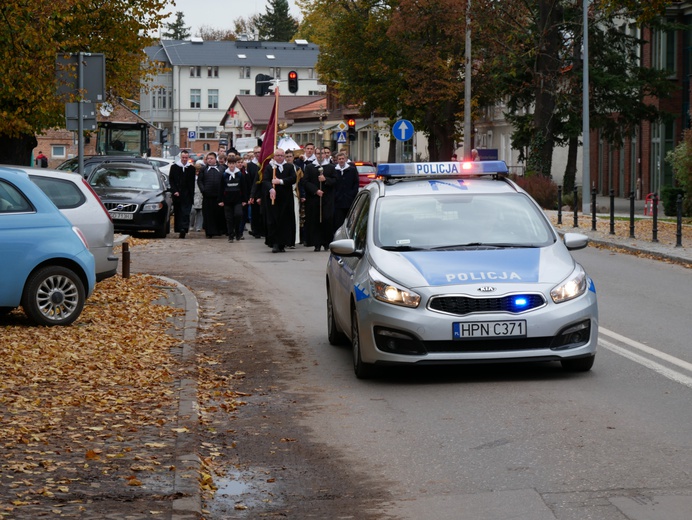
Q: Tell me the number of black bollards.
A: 7